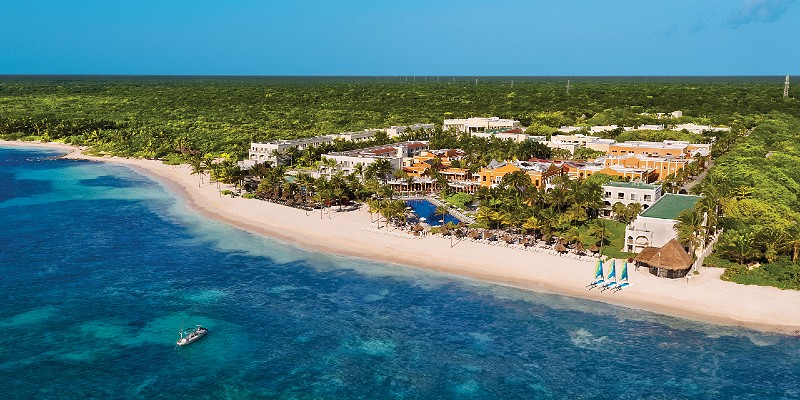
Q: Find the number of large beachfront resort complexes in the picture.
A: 1